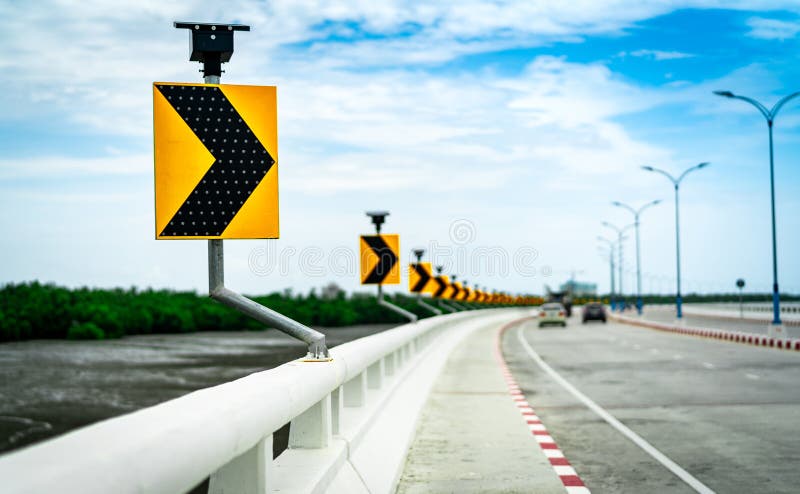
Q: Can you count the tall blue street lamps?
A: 5